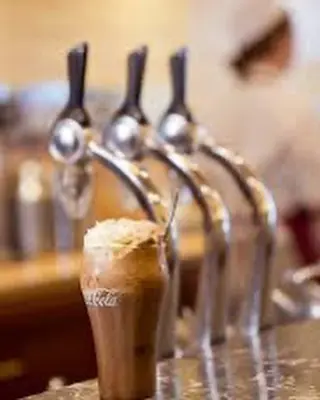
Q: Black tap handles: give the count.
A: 3